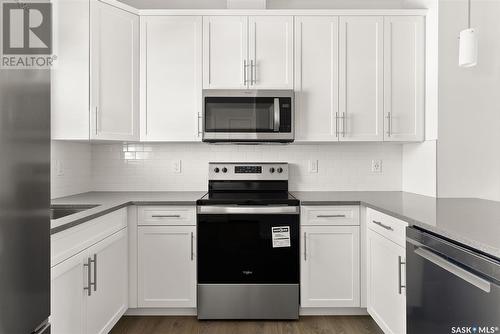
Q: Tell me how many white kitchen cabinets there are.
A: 12